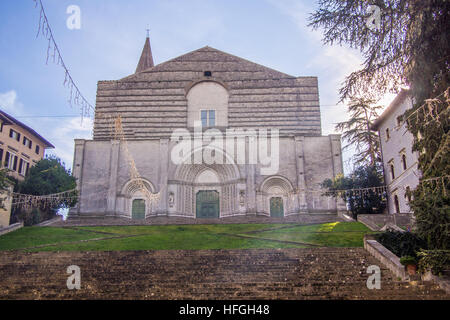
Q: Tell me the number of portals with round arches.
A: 3